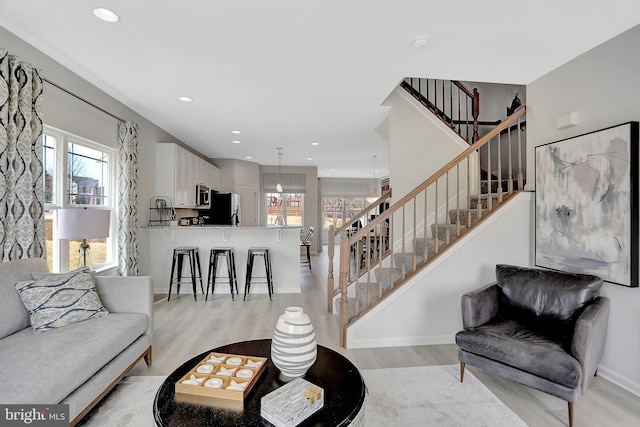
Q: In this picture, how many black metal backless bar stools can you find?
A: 3